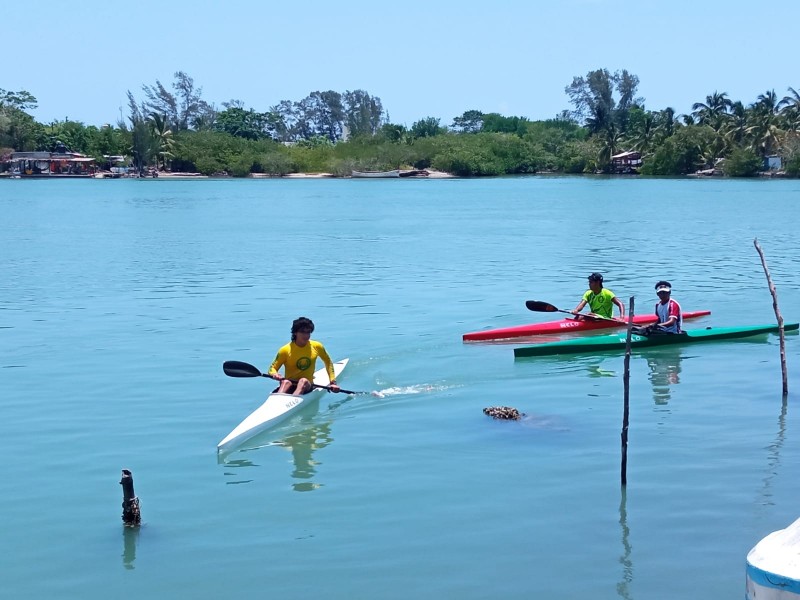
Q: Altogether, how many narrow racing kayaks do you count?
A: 3